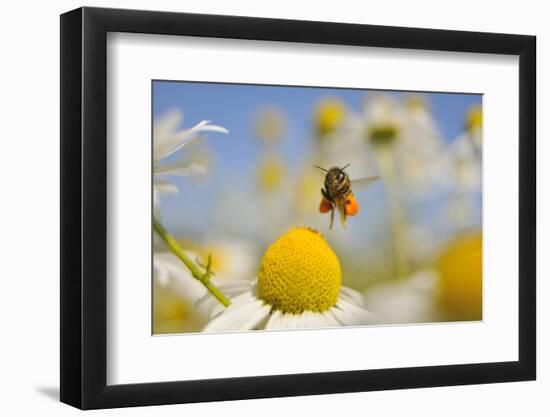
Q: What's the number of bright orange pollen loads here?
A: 2